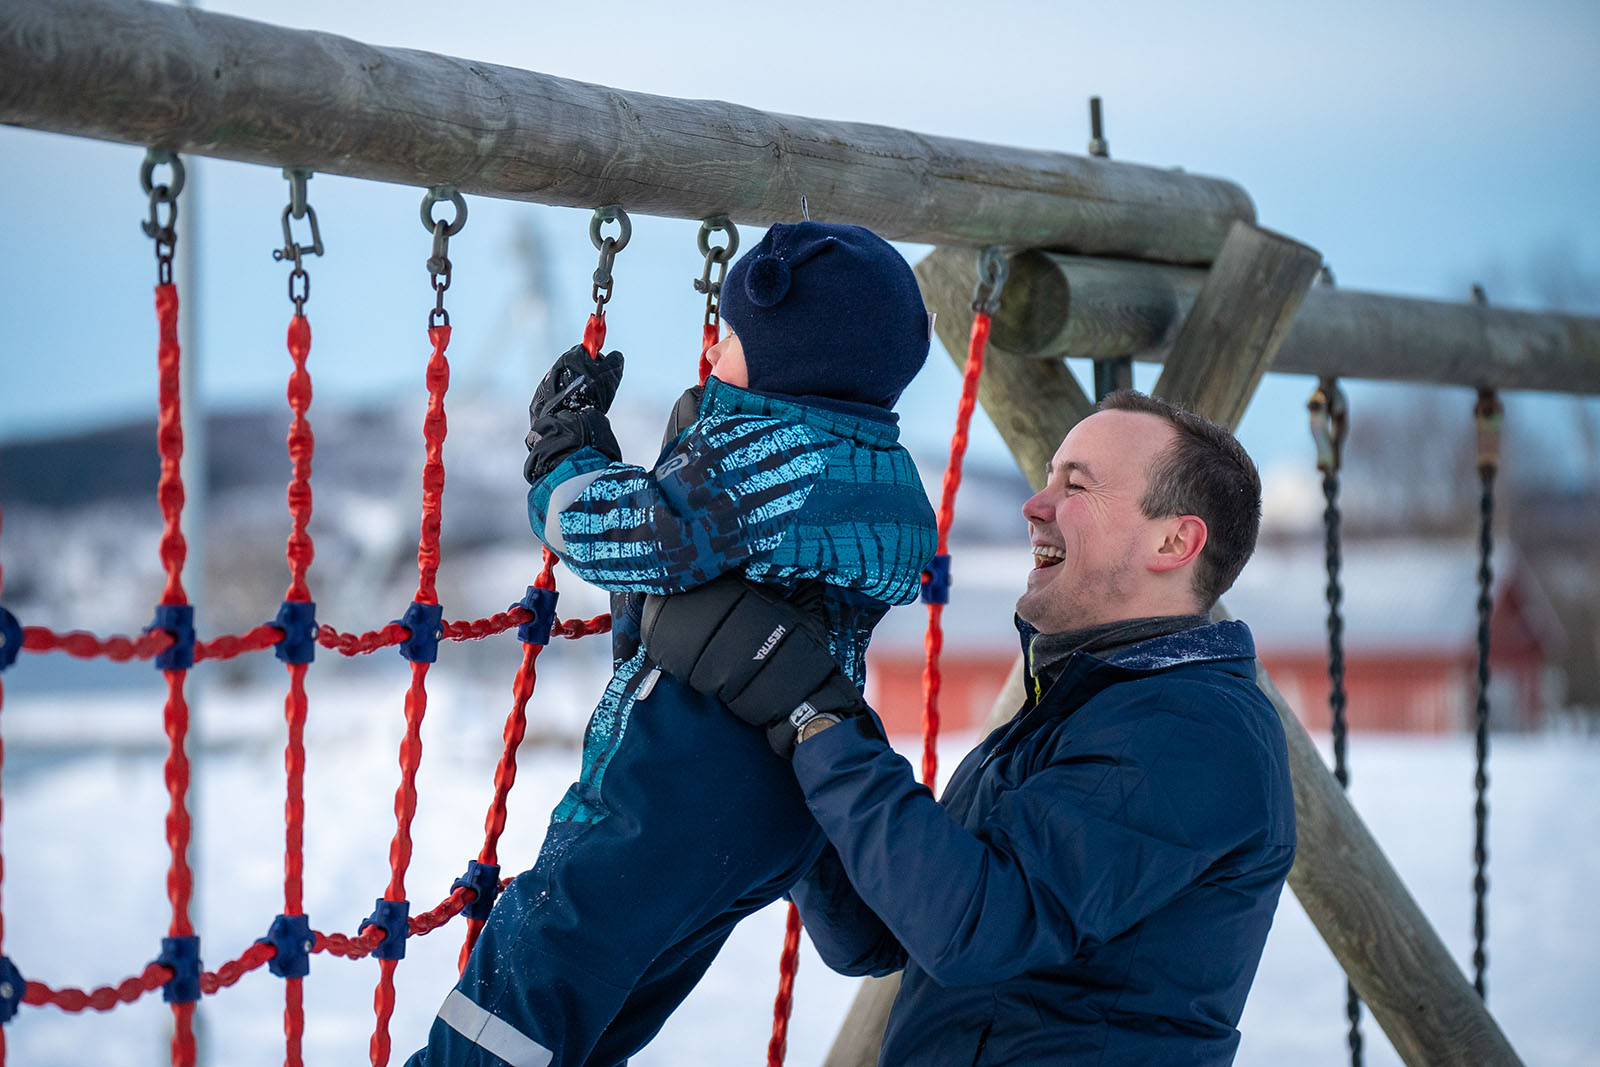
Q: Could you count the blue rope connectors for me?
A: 11